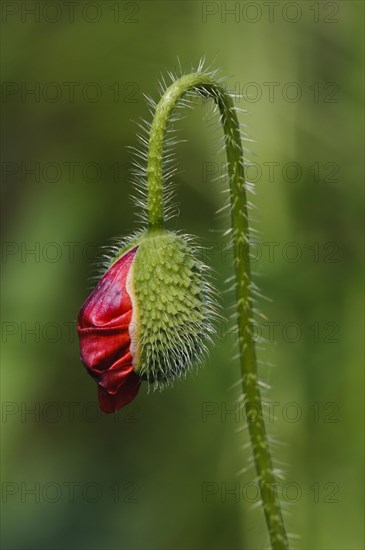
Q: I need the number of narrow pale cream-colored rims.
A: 1